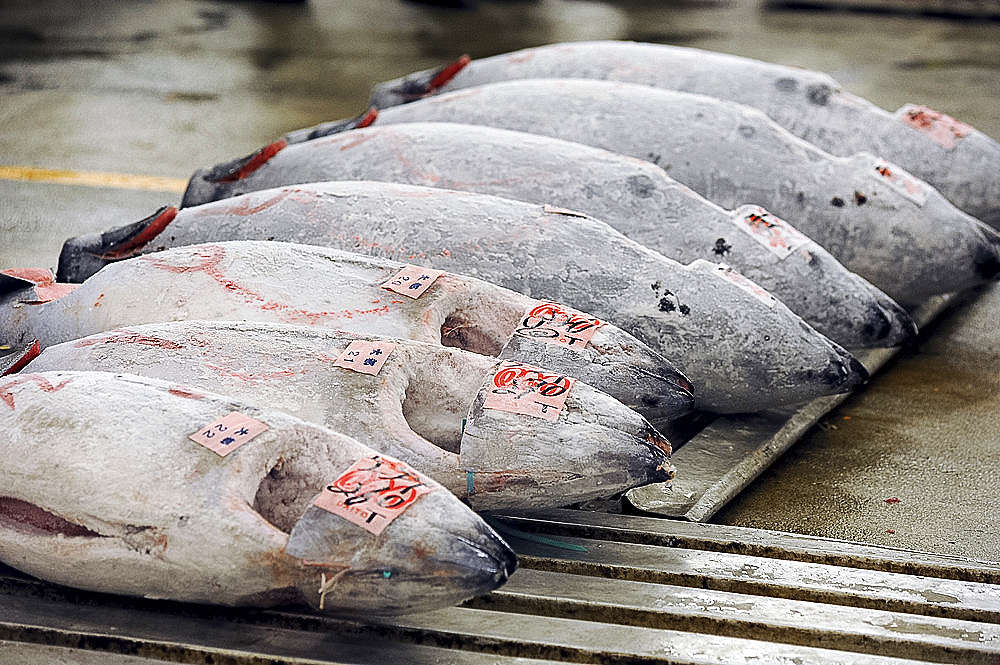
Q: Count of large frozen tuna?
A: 7